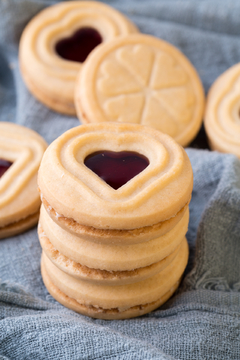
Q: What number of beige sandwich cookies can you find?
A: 7